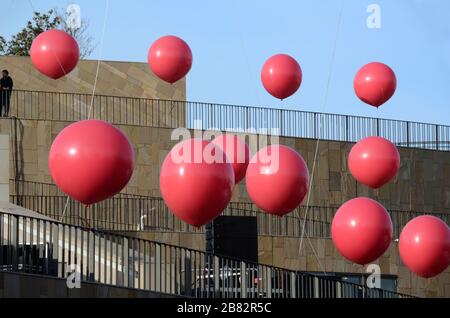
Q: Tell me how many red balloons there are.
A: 11